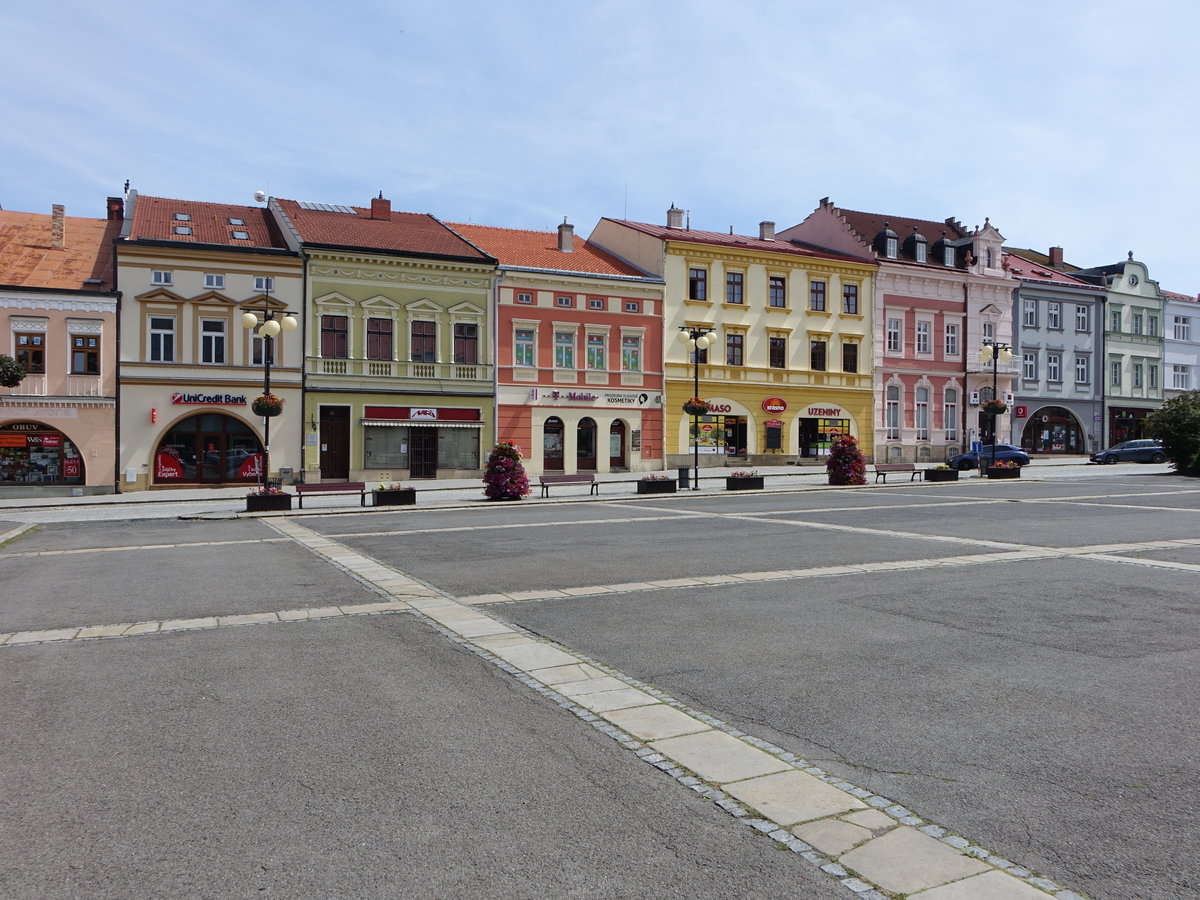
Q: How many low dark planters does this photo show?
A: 6